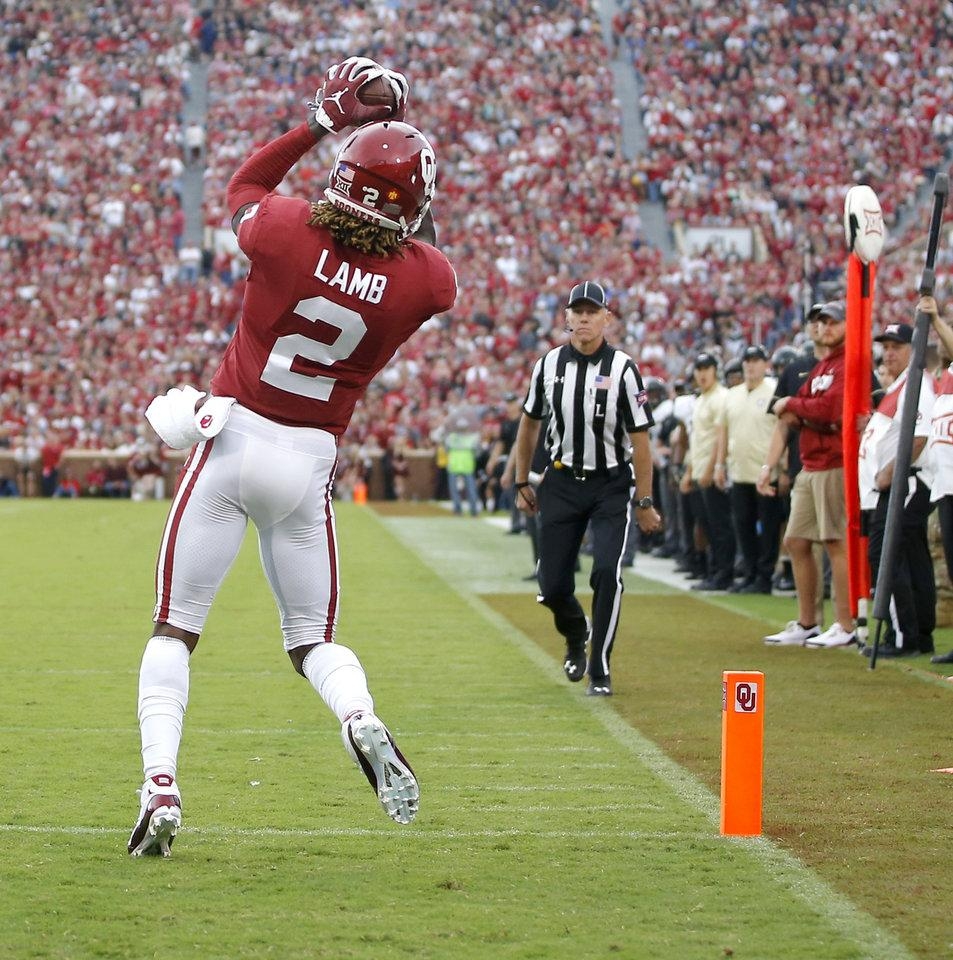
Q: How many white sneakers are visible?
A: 2